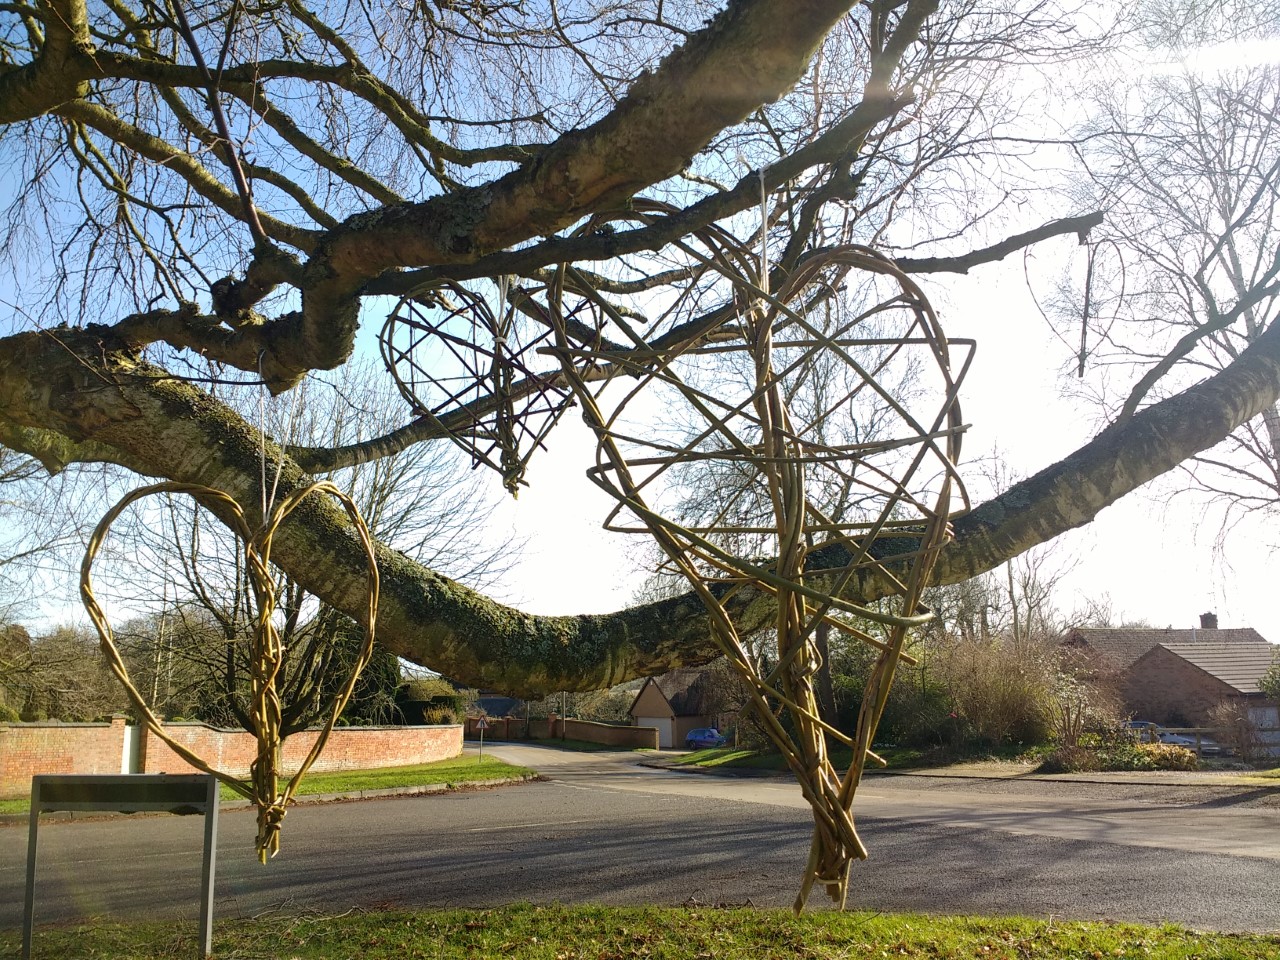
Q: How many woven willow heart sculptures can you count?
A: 4